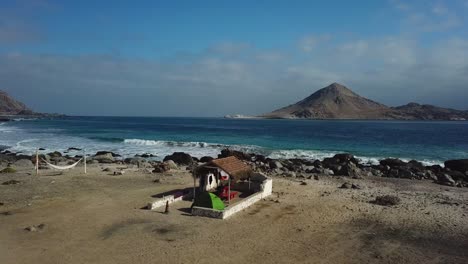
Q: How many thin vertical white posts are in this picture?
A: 2